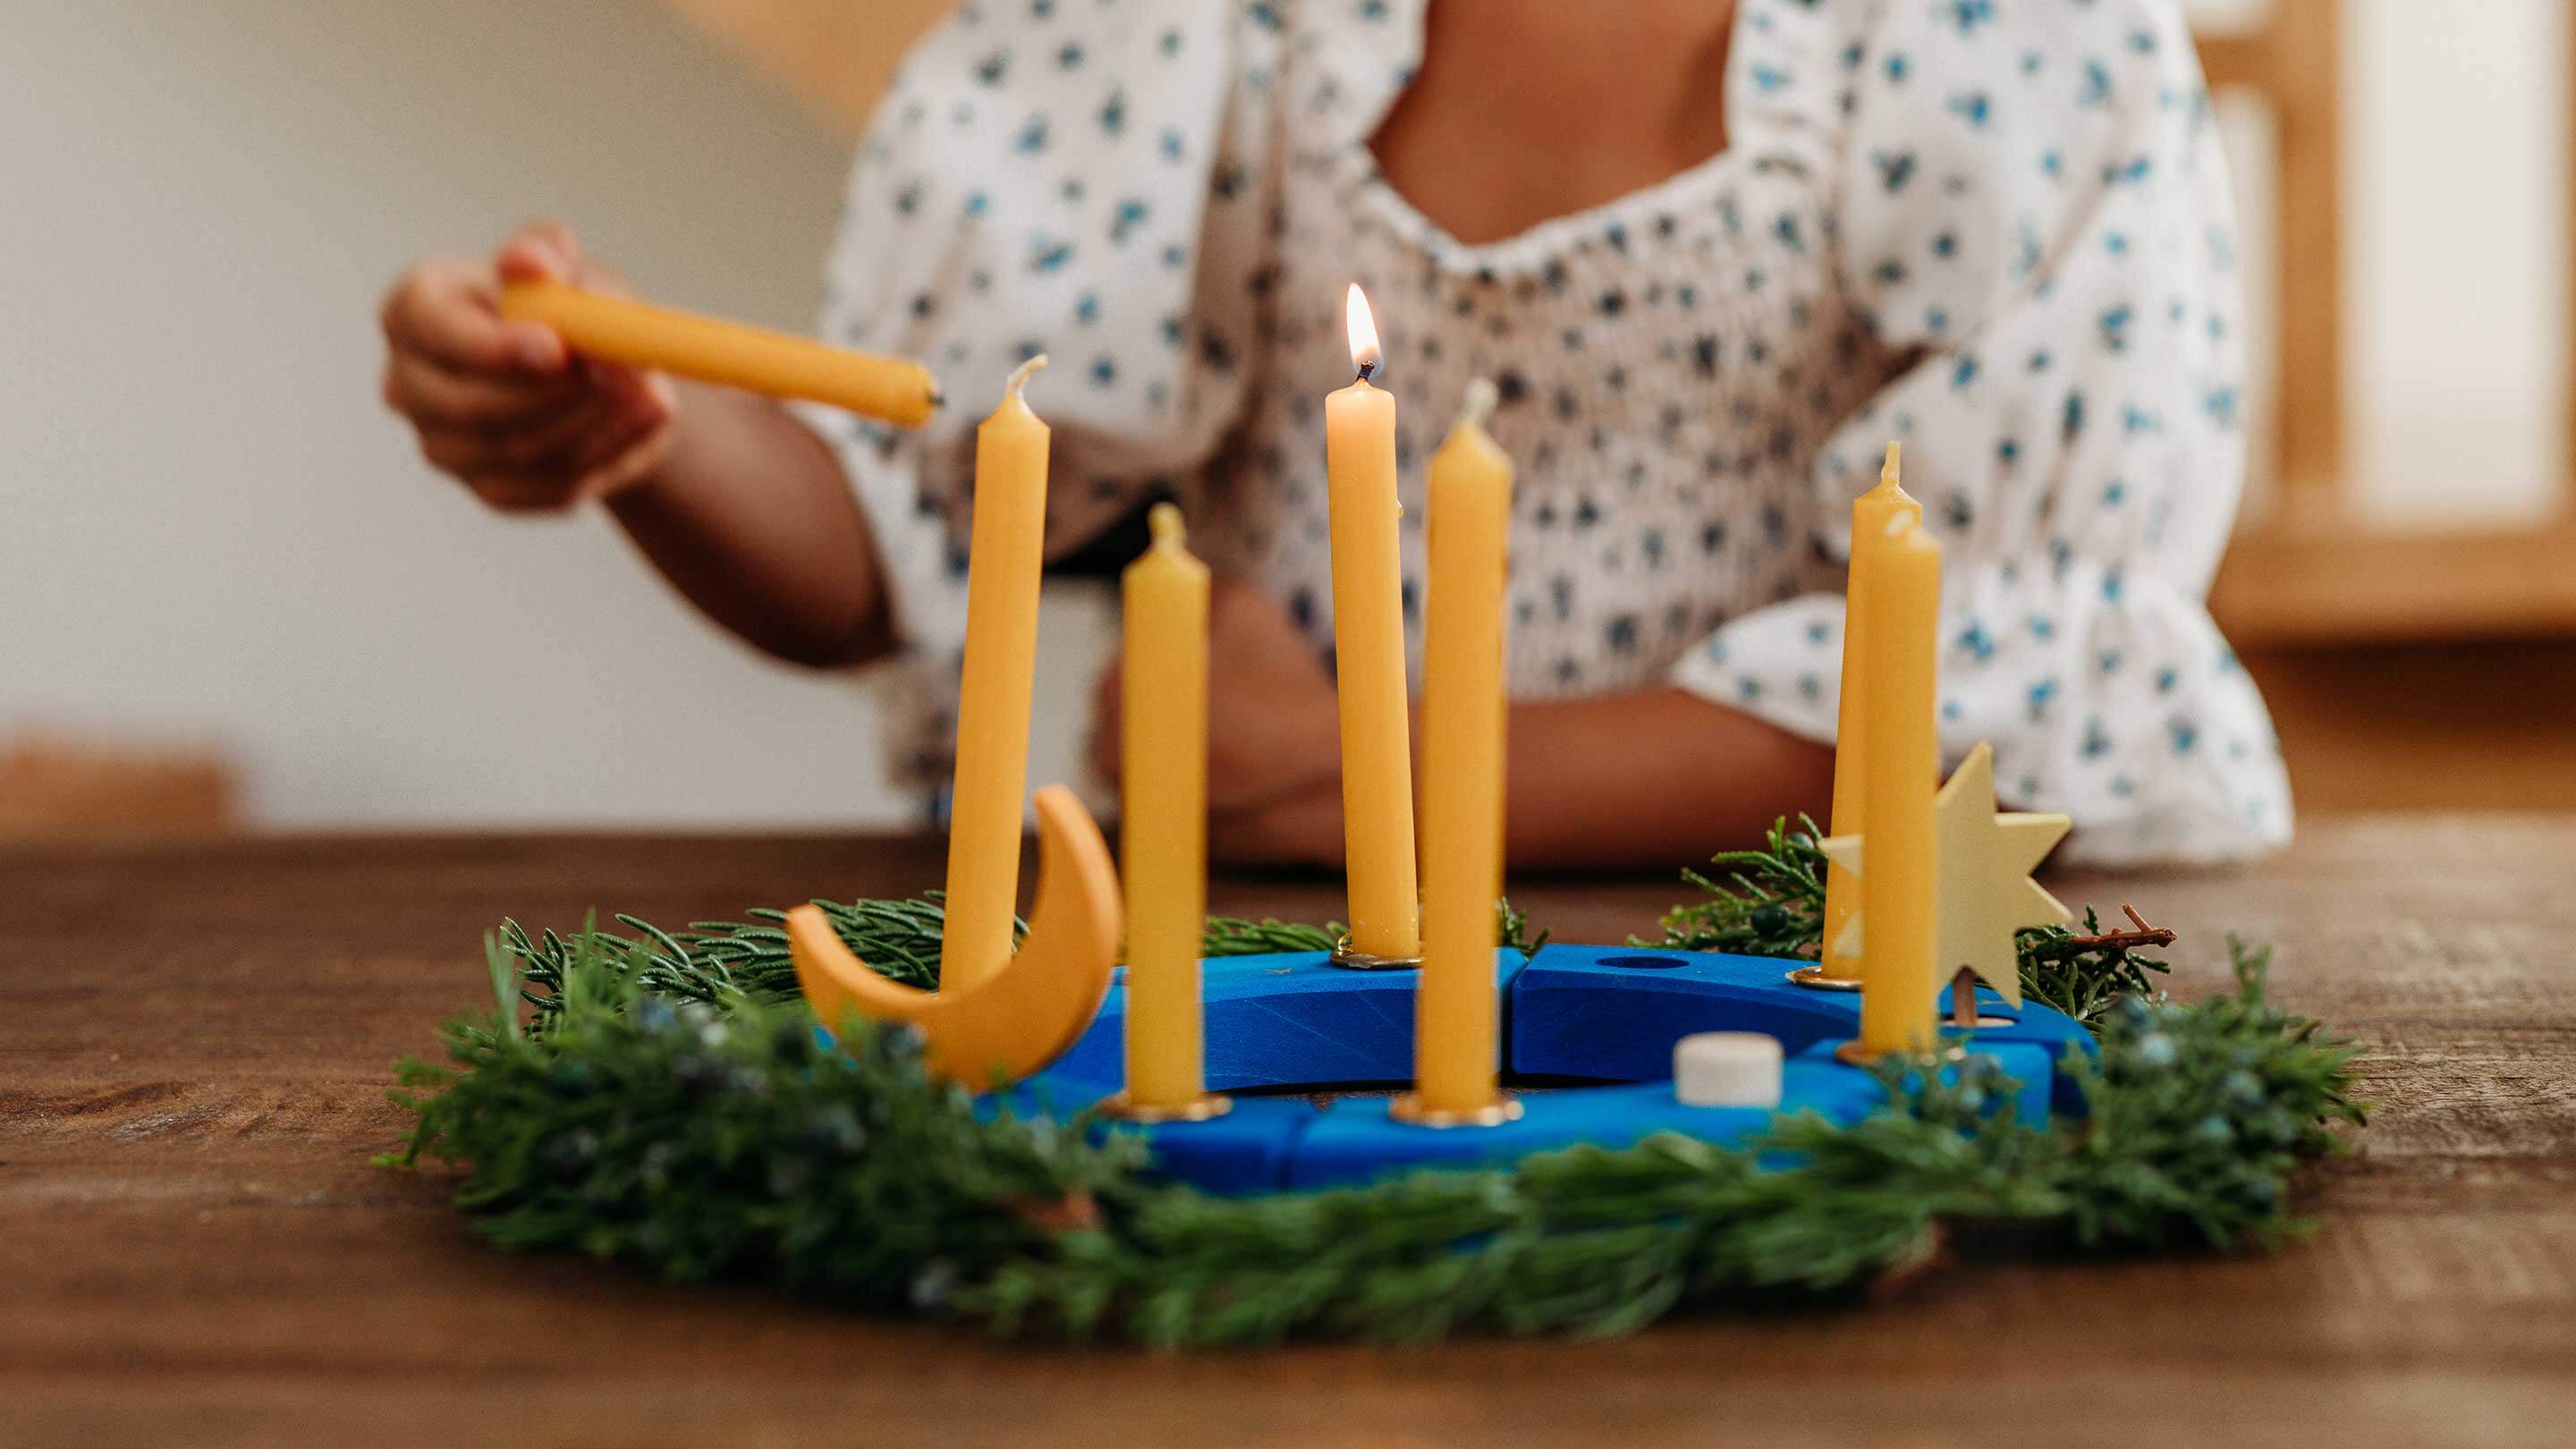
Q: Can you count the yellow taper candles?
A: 7